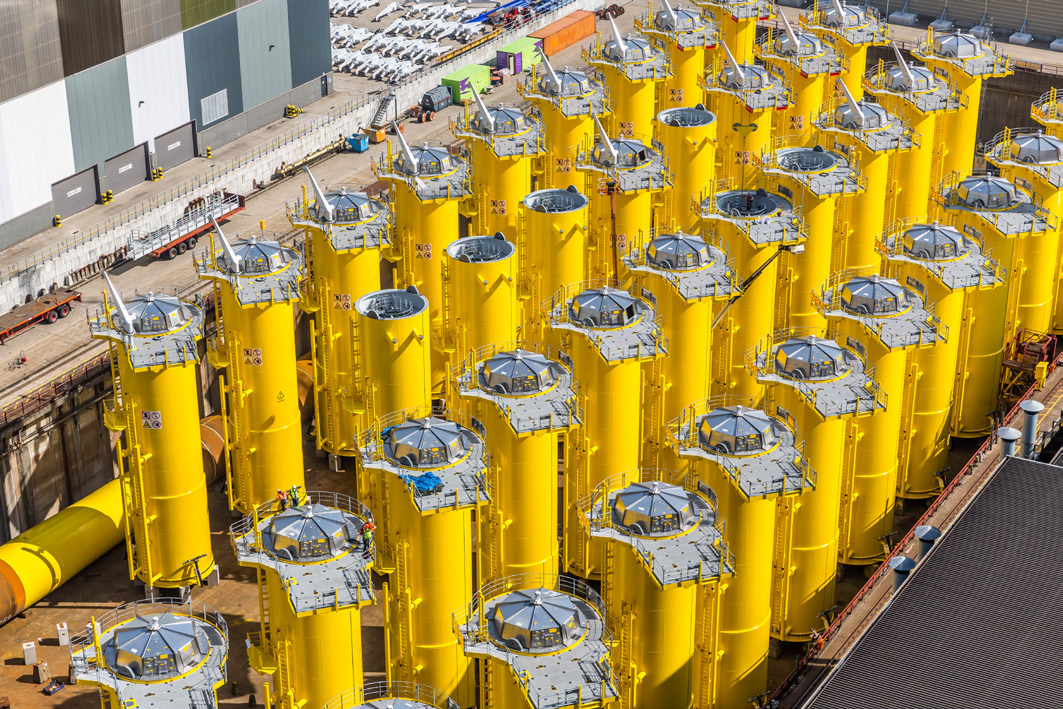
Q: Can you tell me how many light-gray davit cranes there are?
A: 14